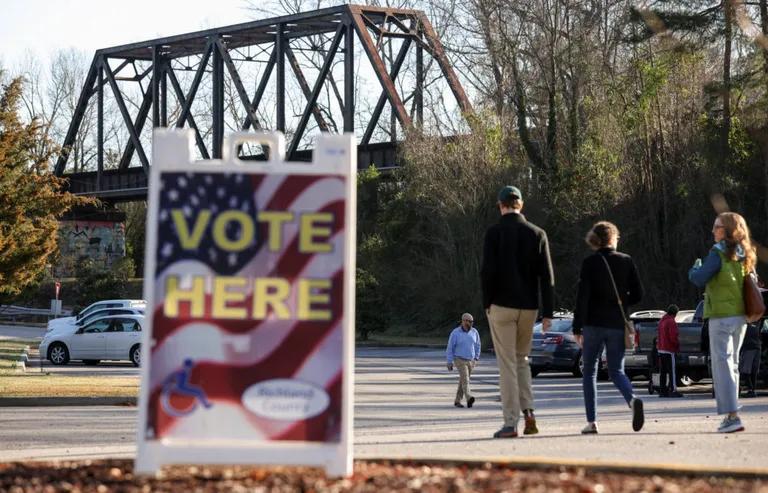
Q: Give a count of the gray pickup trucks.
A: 1